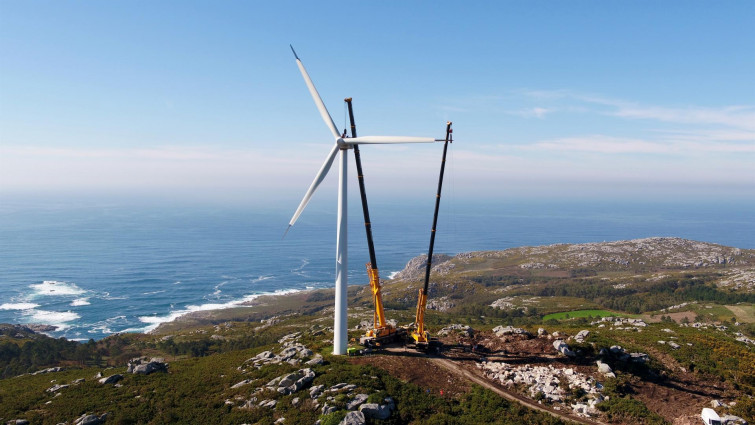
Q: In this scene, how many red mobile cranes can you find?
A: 0